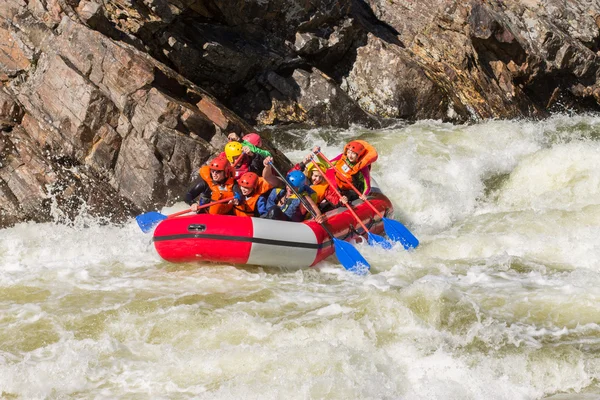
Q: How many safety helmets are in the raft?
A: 7